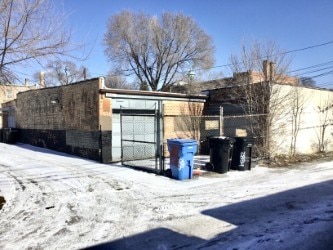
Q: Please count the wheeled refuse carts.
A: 3